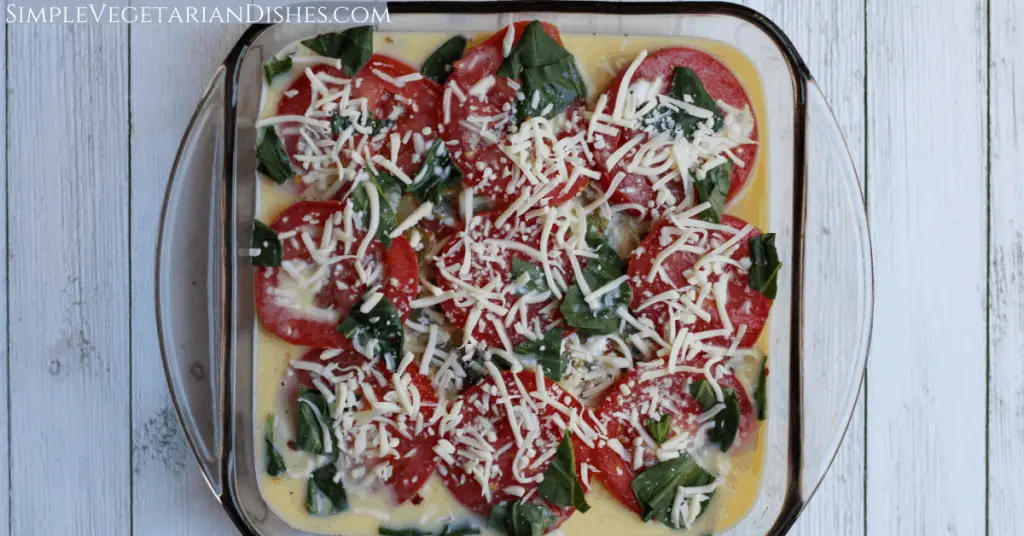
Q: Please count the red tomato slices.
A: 9